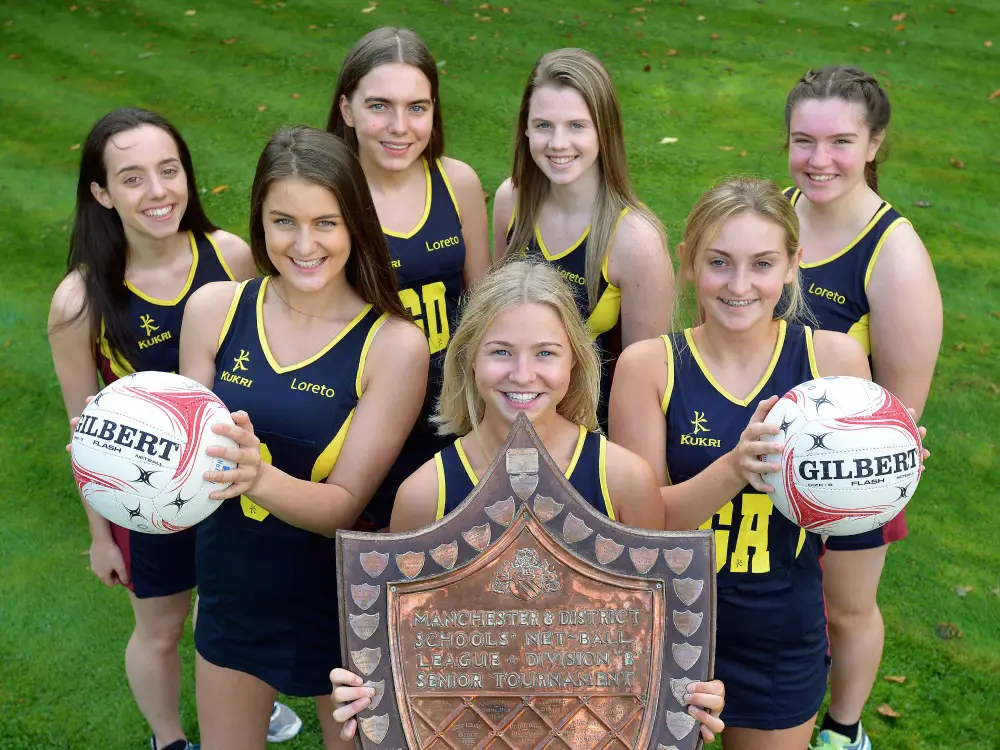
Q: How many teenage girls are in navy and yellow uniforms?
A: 7